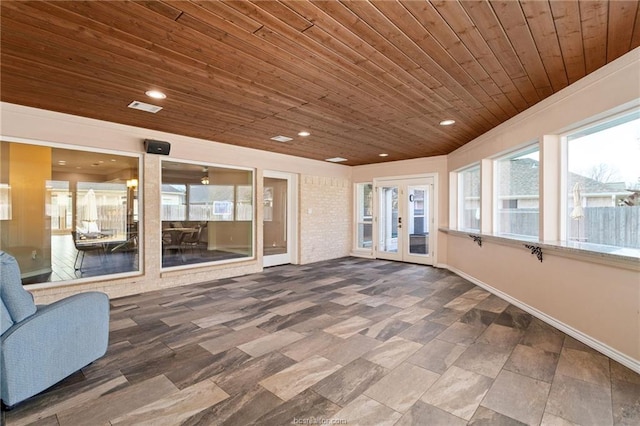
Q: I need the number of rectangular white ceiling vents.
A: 3